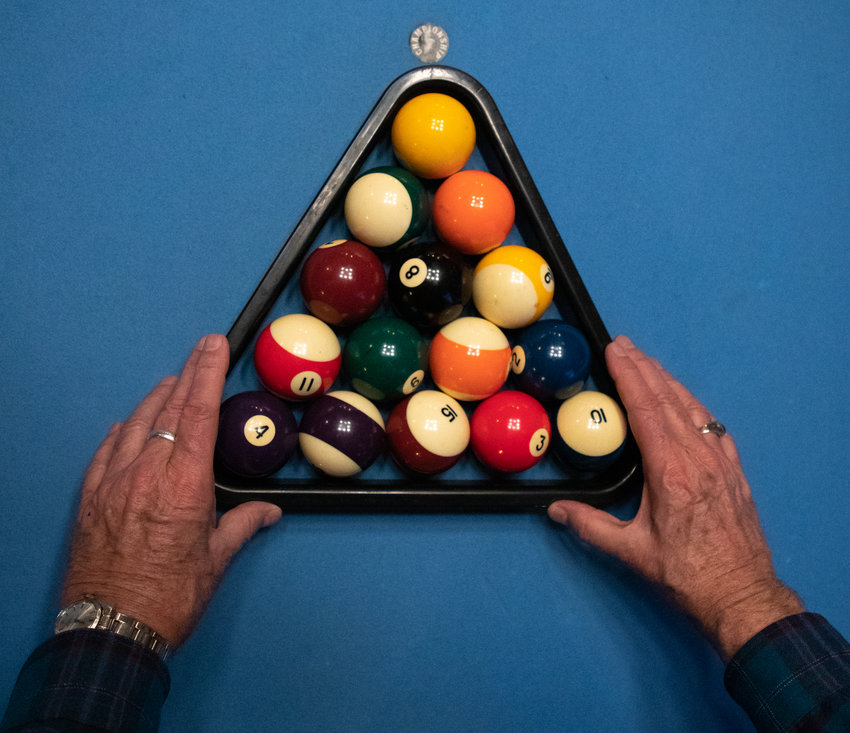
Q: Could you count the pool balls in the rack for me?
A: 15